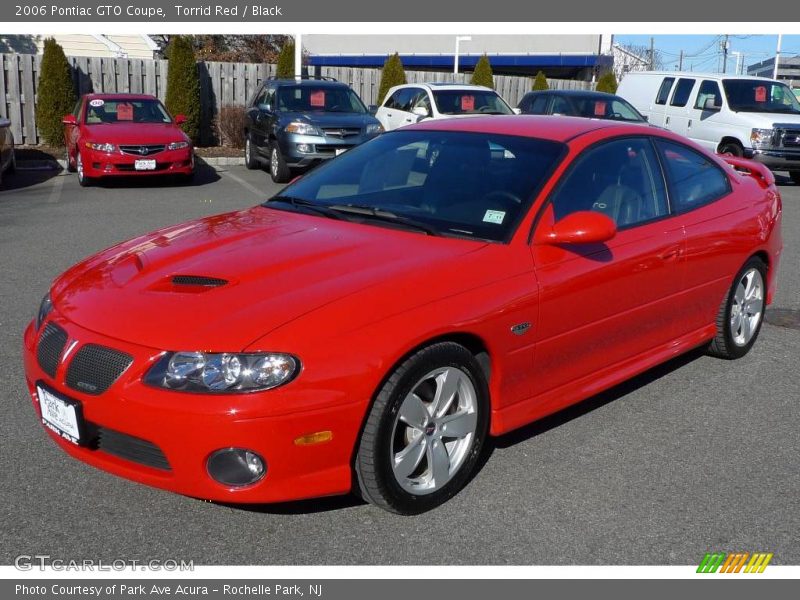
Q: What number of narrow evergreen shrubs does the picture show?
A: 7